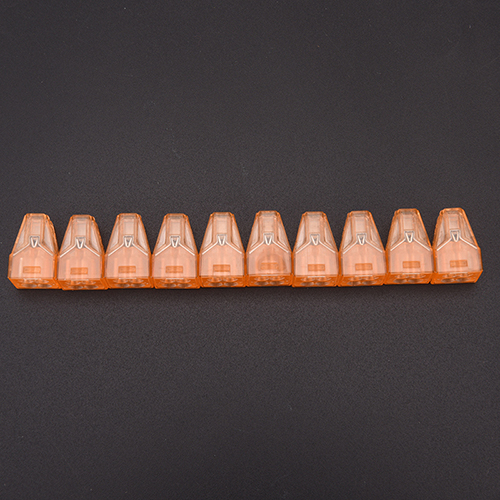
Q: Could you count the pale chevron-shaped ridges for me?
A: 10